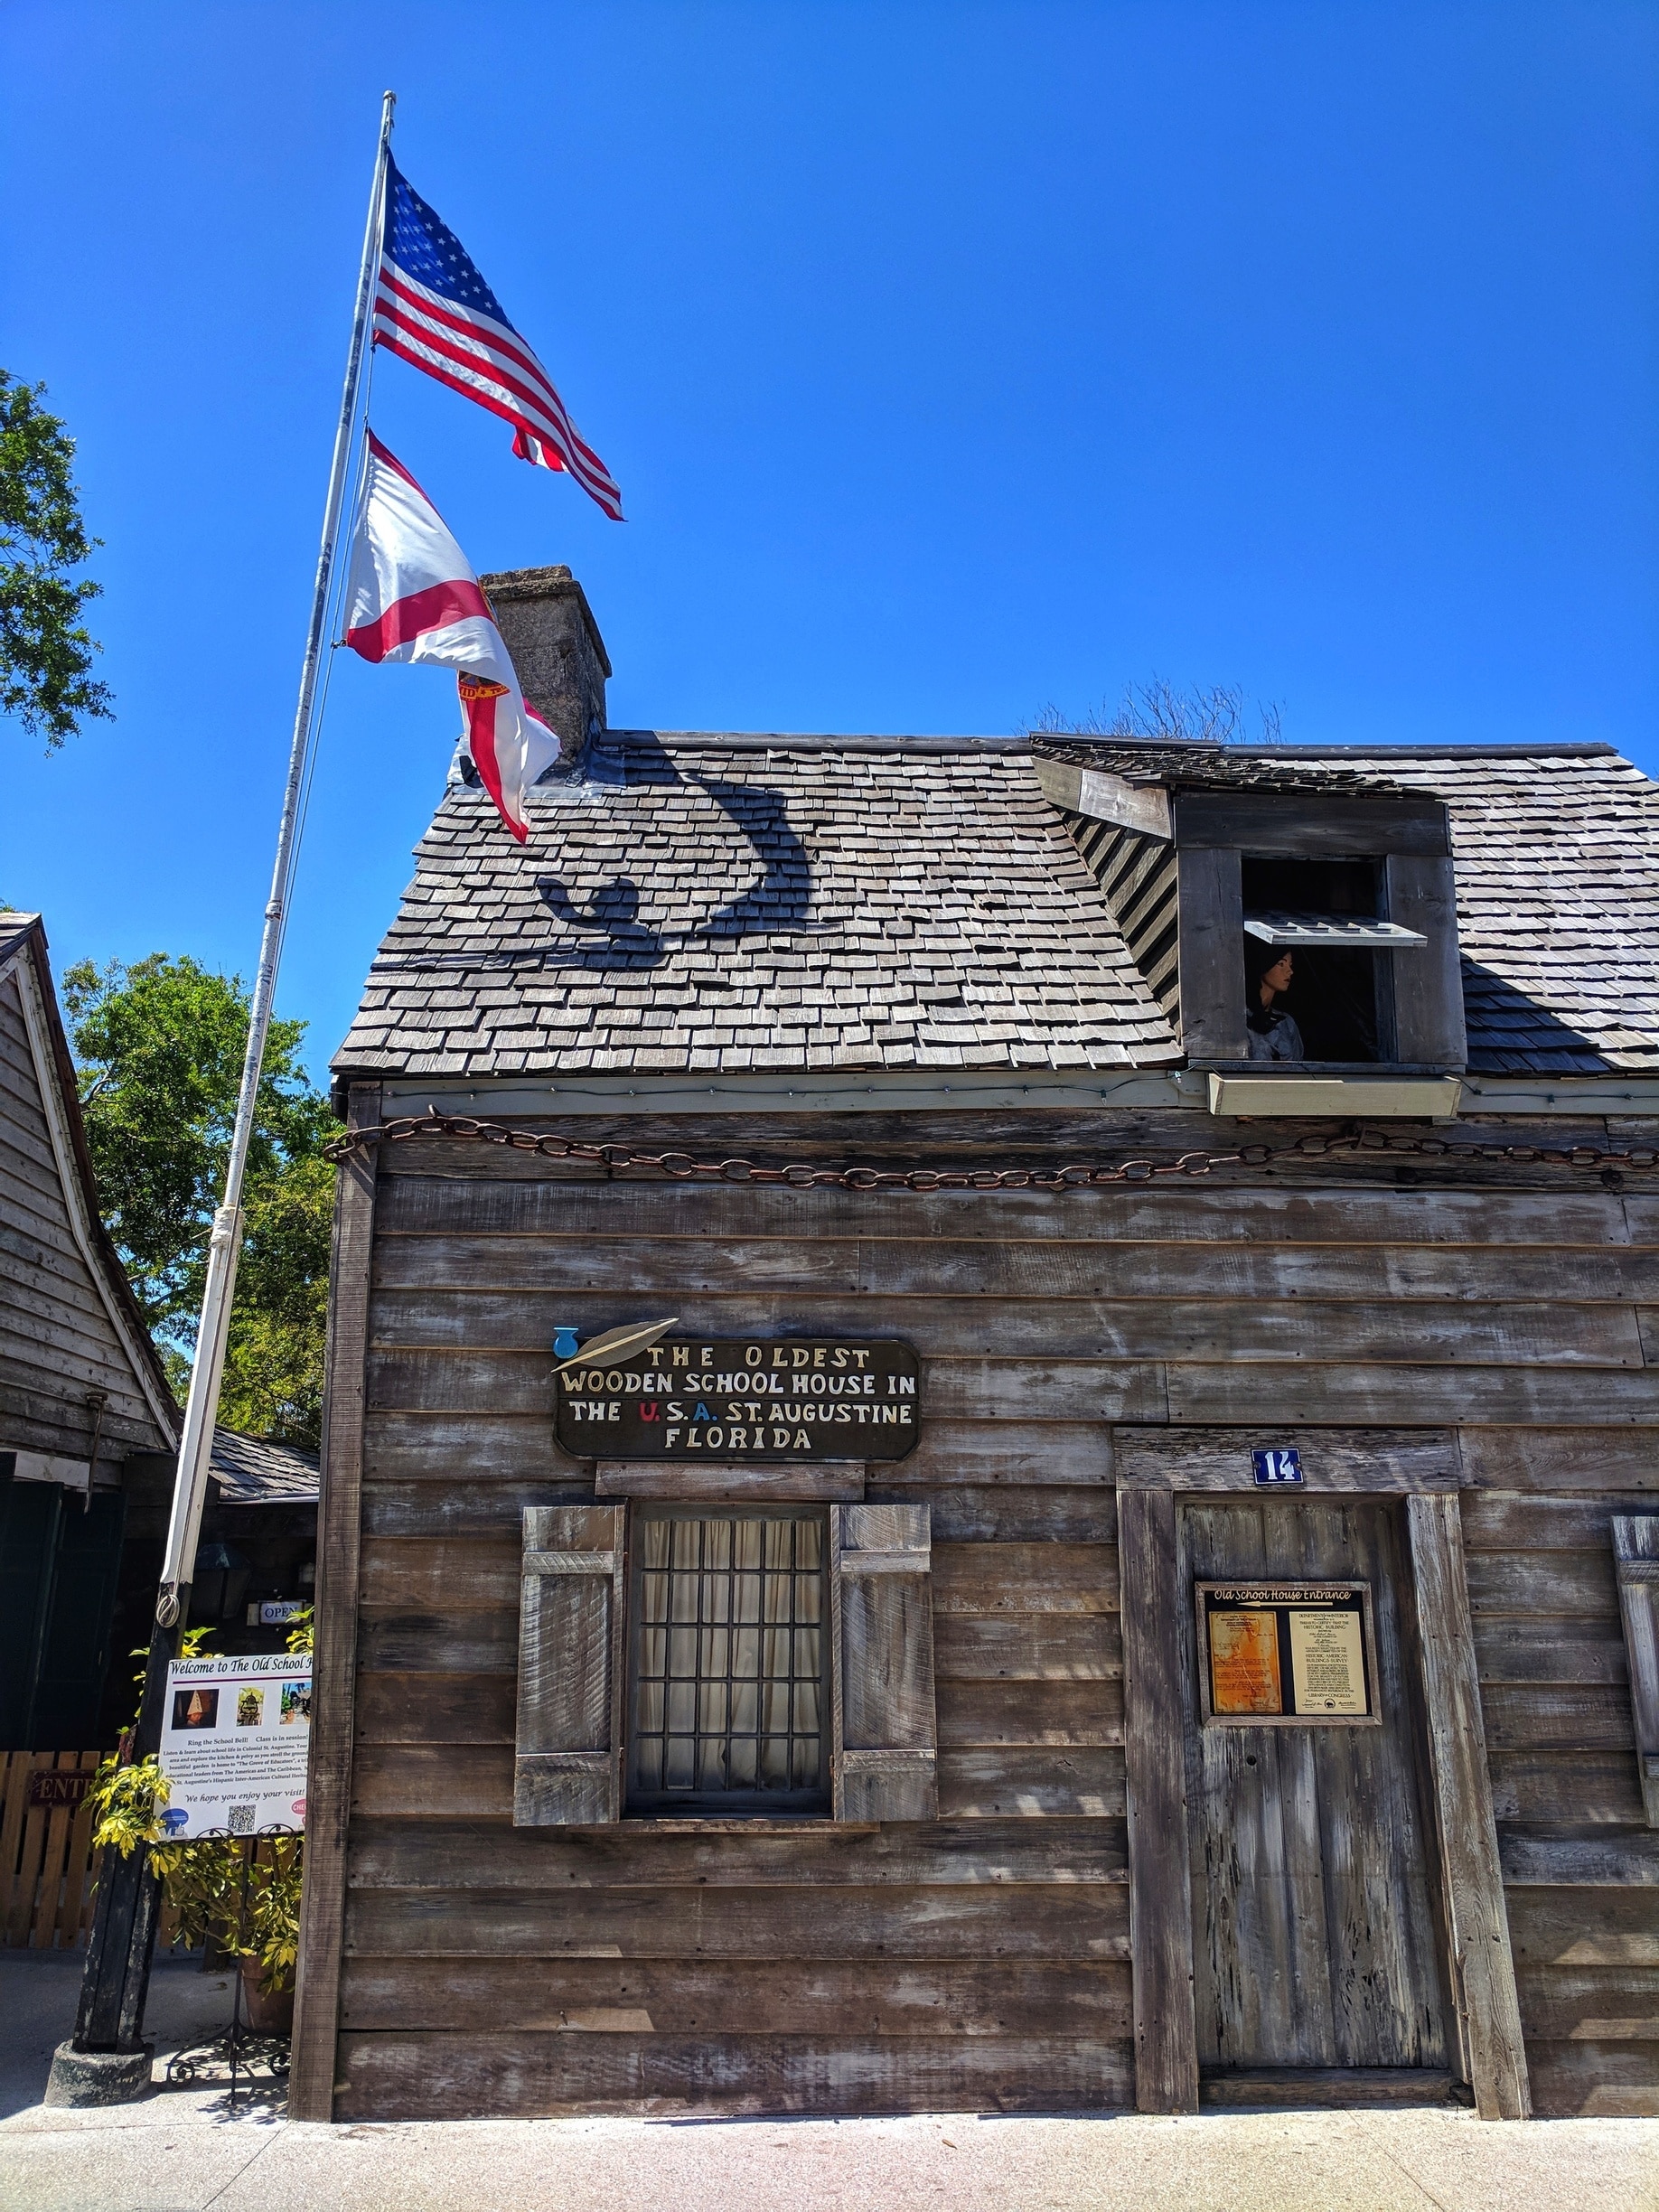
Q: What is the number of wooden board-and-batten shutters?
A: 3